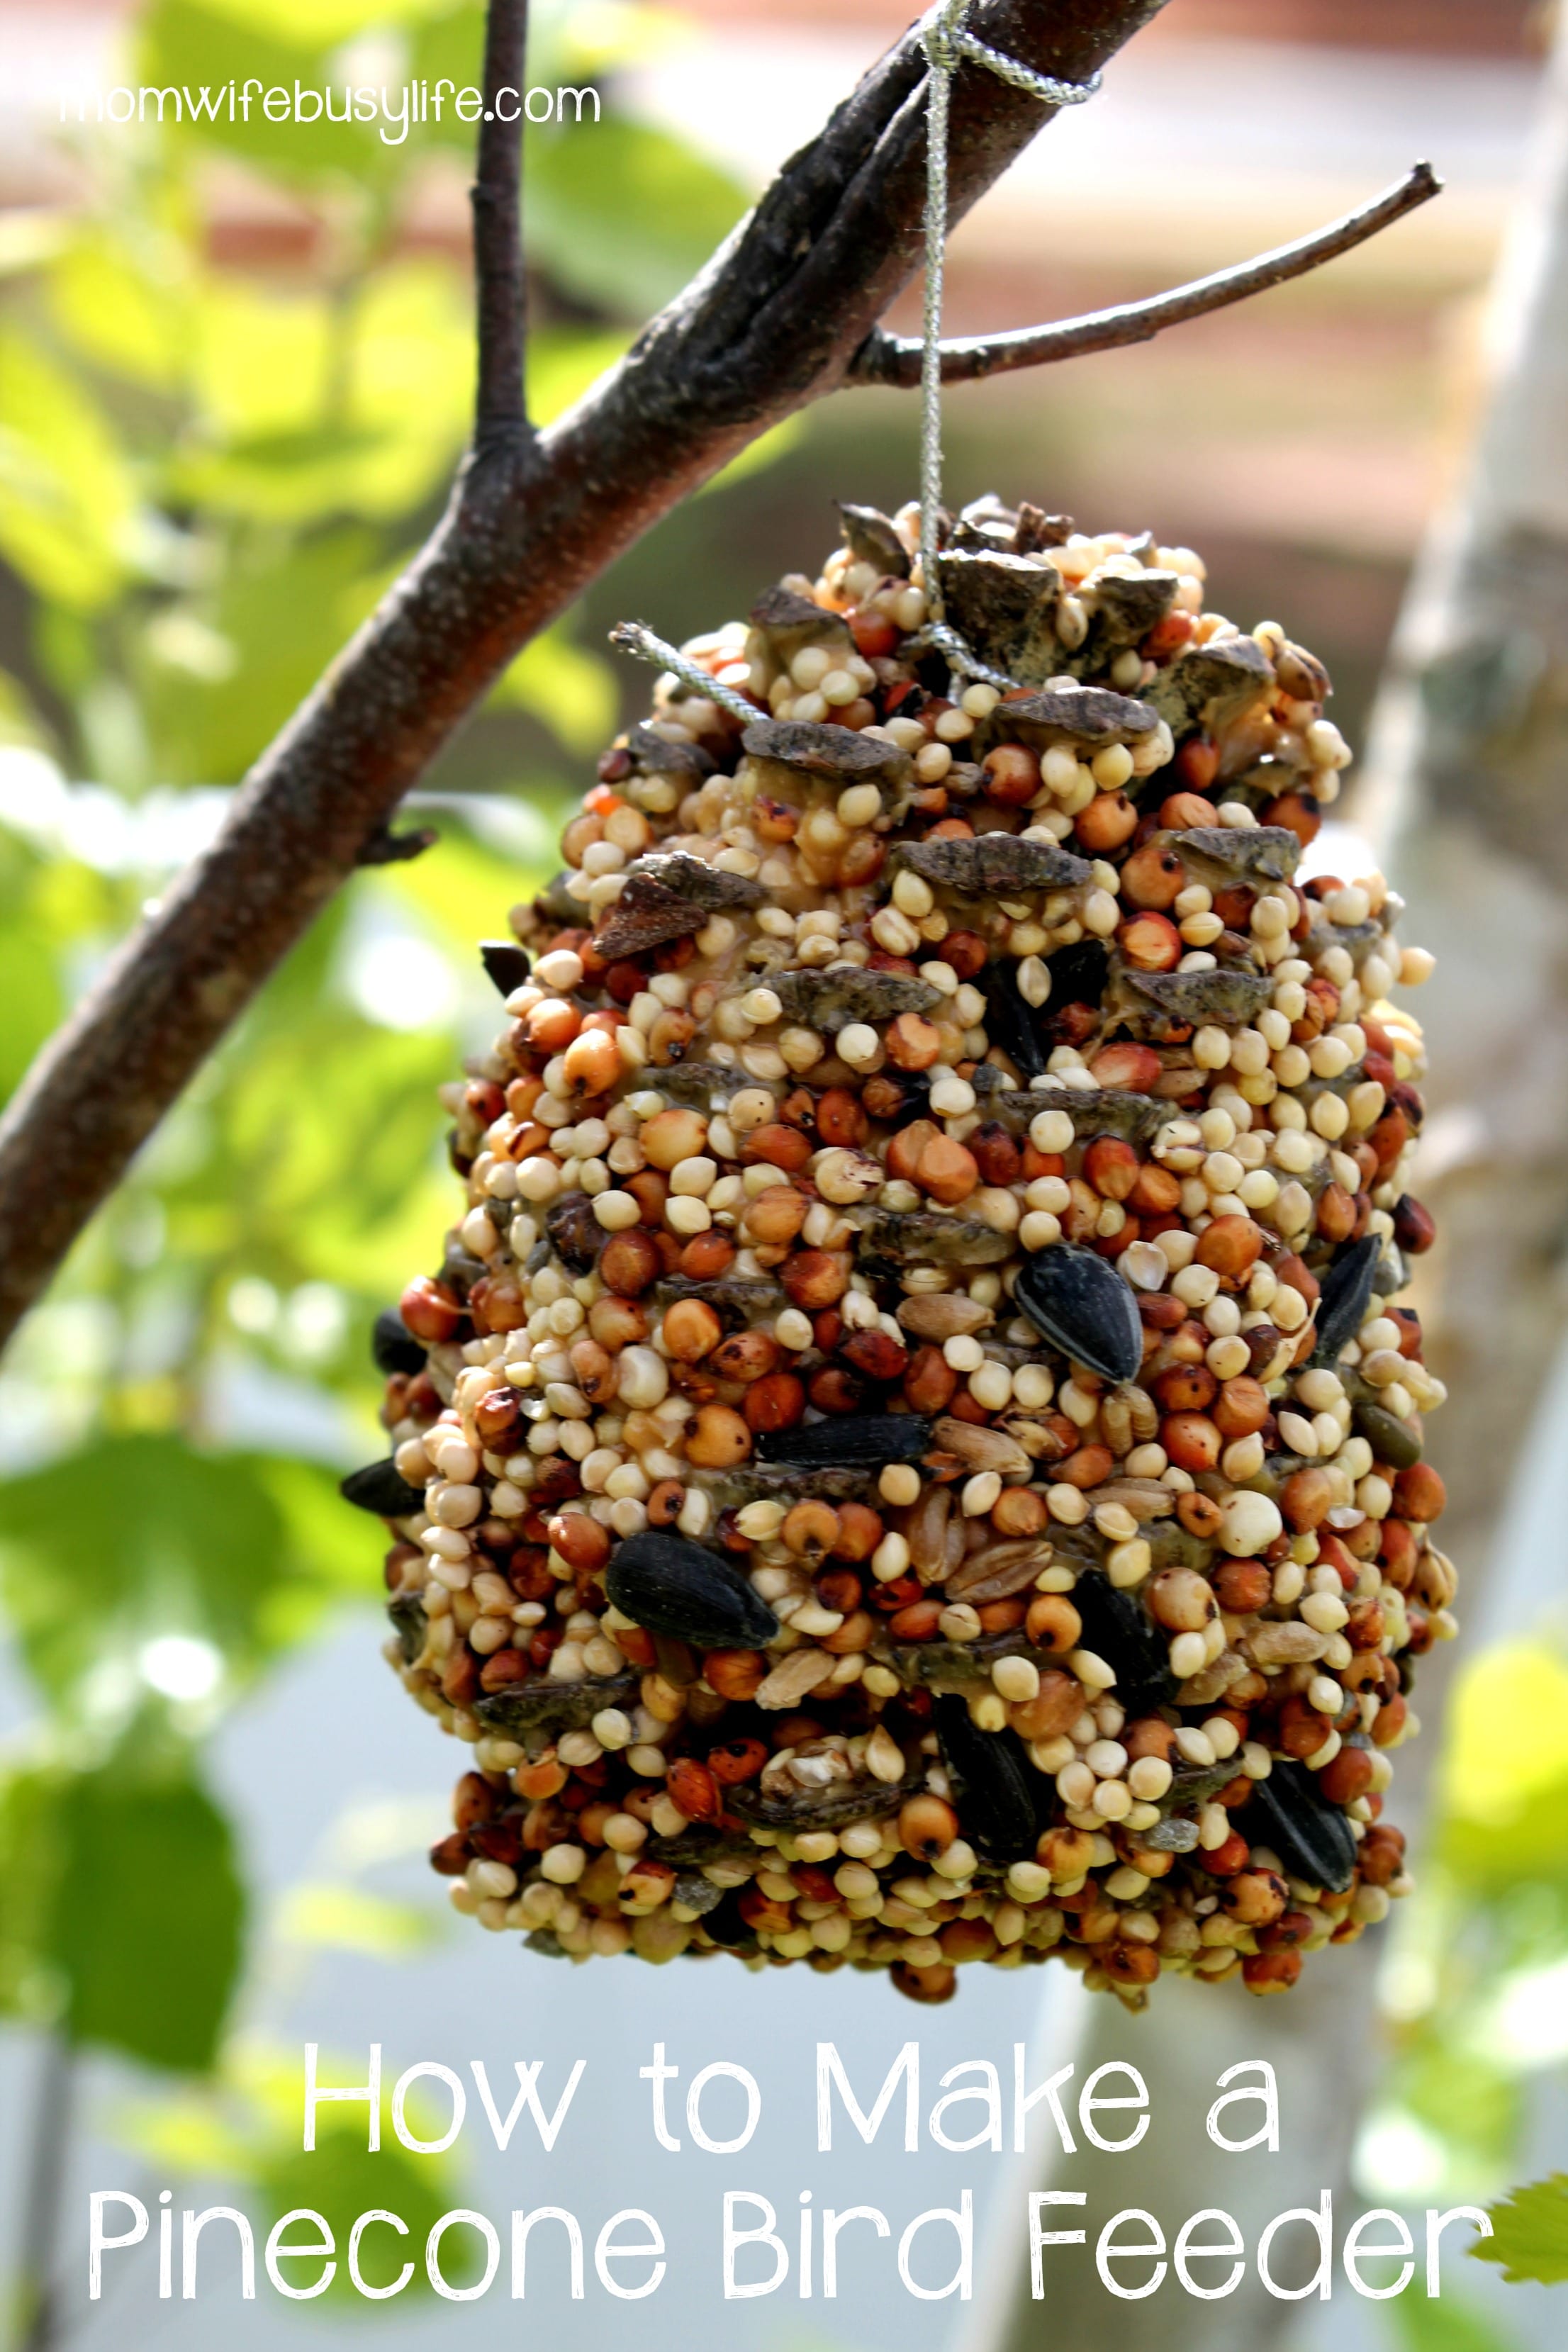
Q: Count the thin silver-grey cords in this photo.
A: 1